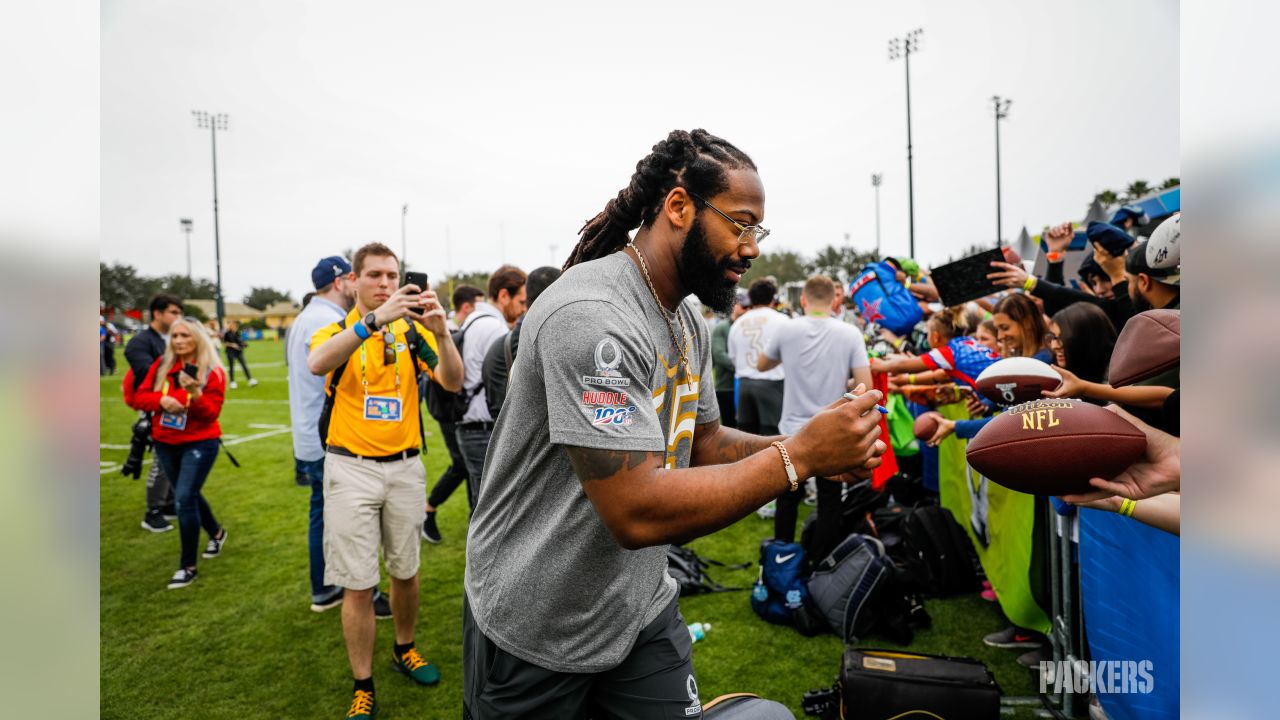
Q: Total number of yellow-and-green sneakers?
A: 2